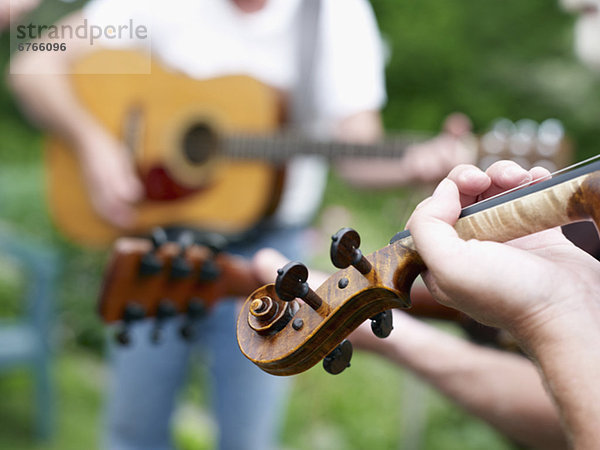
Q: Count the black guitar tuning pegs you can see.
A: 6